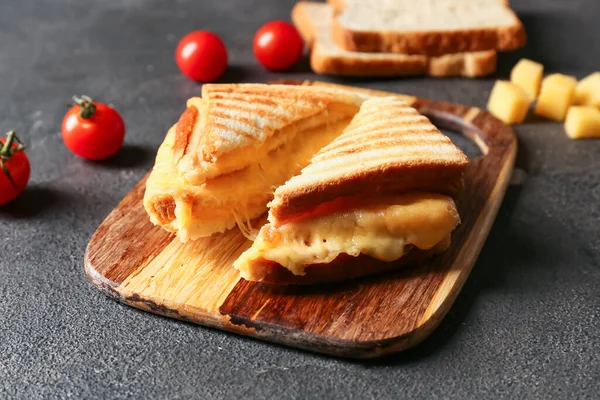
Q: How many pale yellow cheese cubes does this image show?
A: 5